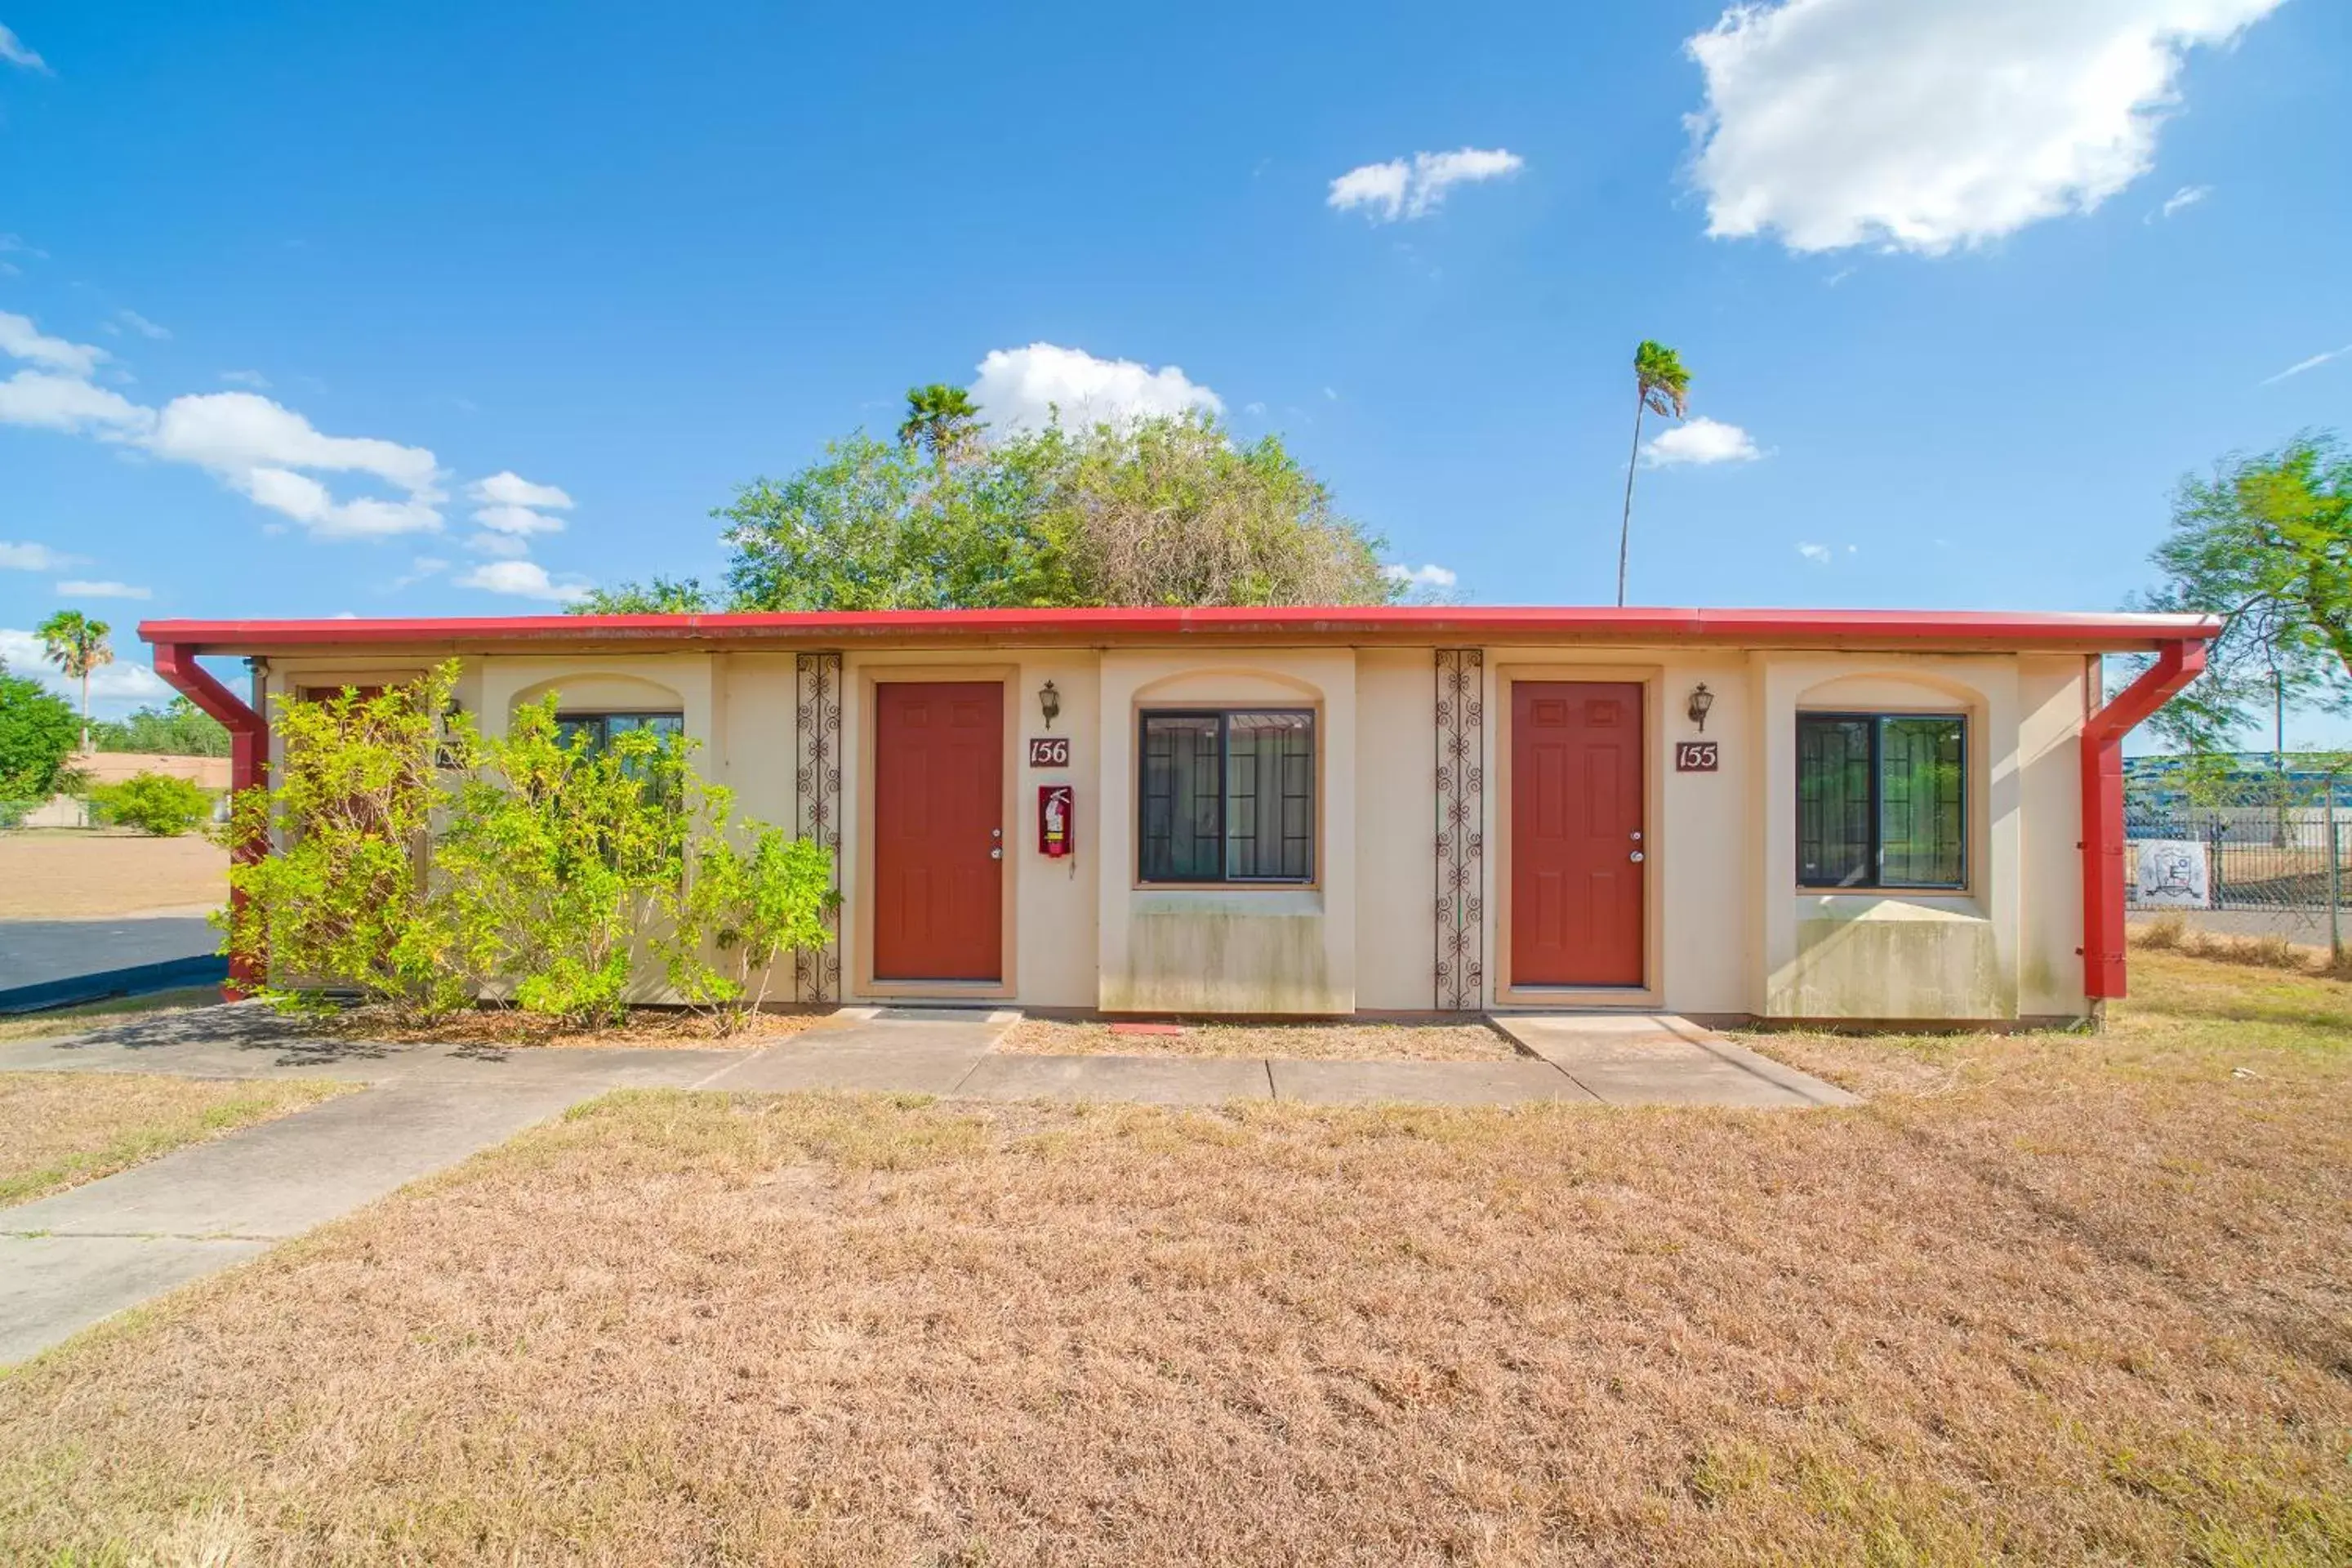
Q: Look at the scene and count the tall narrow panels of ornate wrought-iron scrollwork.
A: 2